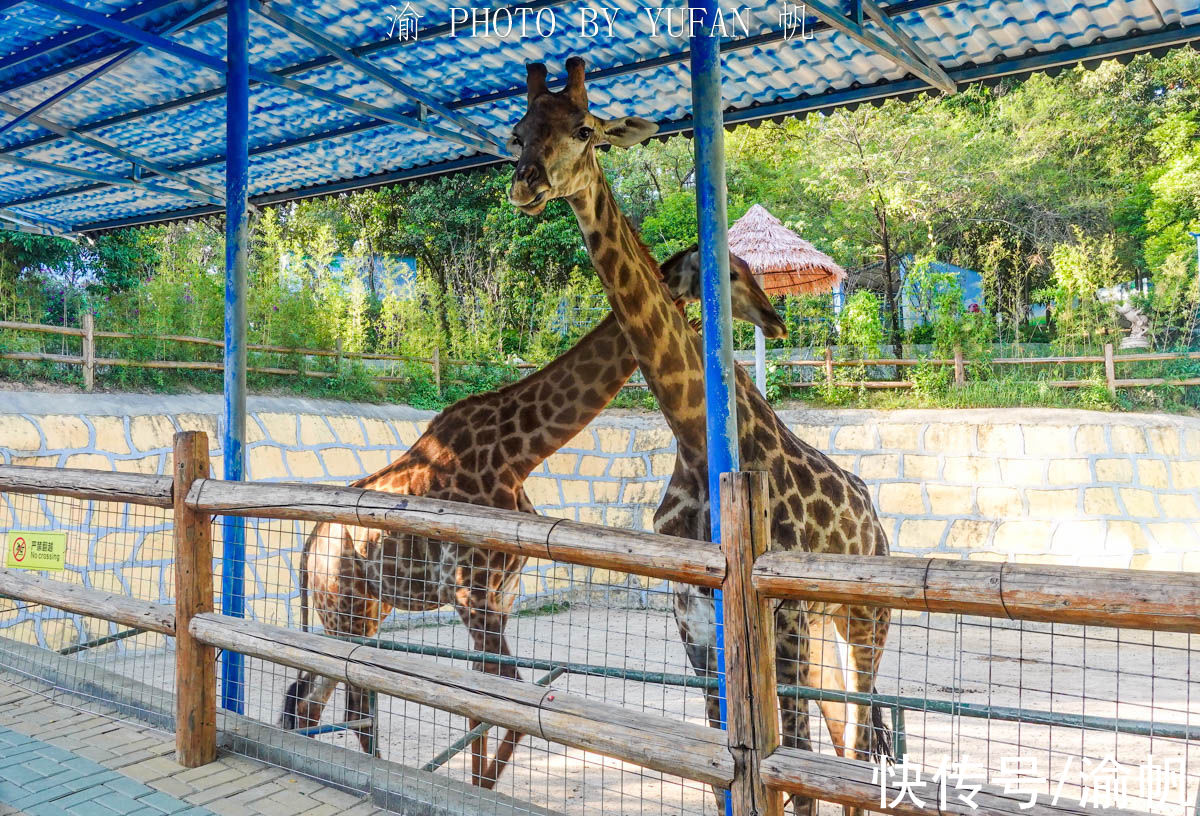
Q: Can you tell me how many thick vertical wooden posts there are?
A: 2